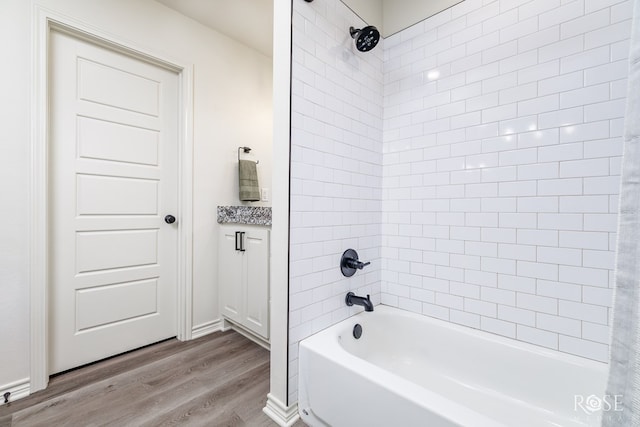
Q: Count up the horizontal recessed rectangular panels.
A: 5